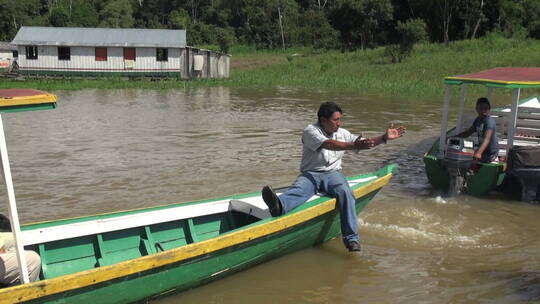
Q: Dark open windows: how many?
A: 3